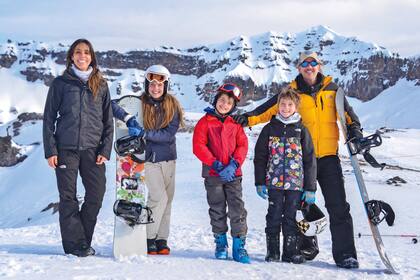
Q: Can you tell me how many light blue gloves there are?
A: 2